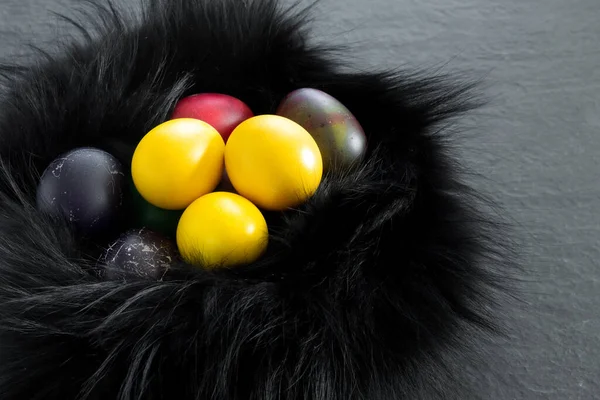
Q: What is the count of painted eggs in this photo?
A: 8